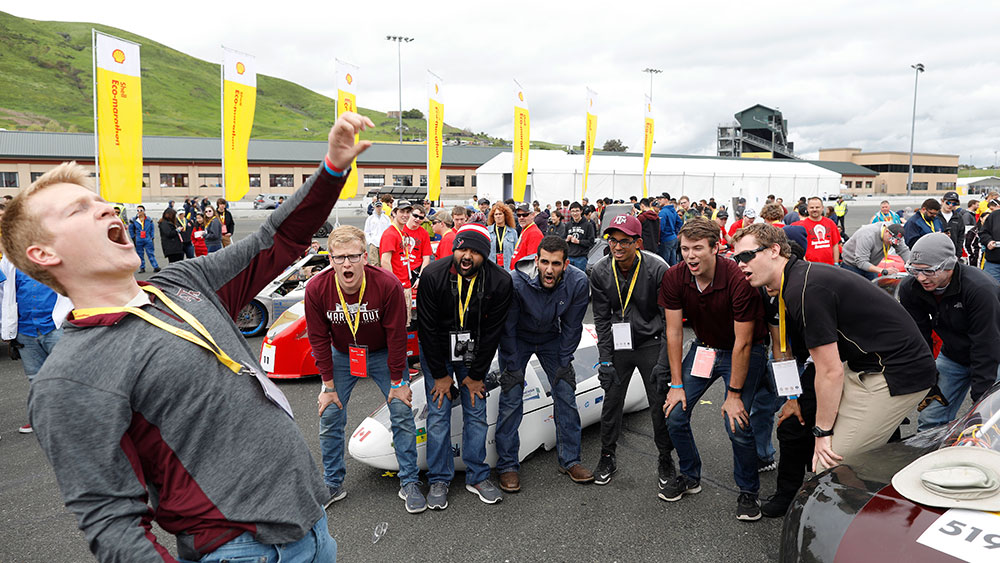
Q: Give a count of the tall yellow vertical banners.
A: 7